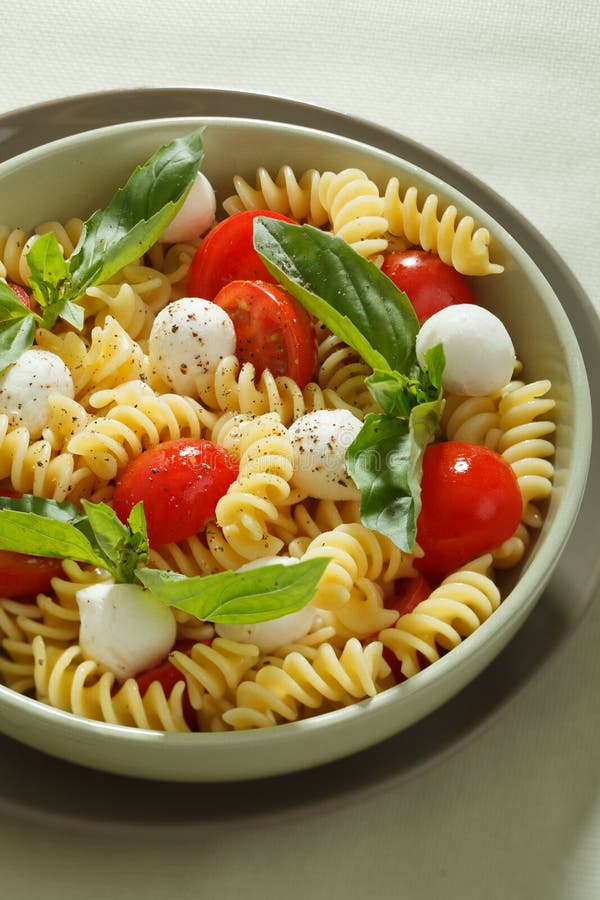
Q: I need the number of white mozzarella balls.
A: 7